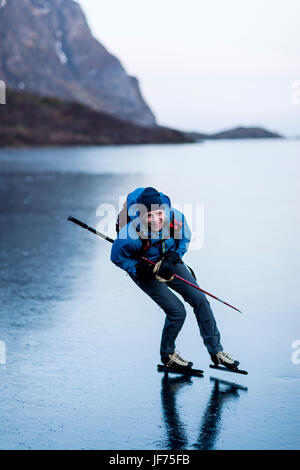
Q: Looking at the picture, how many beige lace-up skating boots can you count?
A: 2